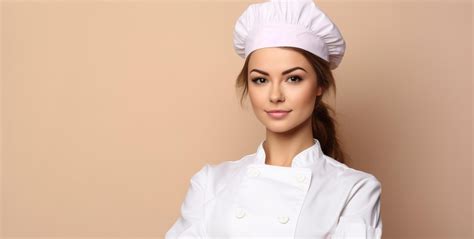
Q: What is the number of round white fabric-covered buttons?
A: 4